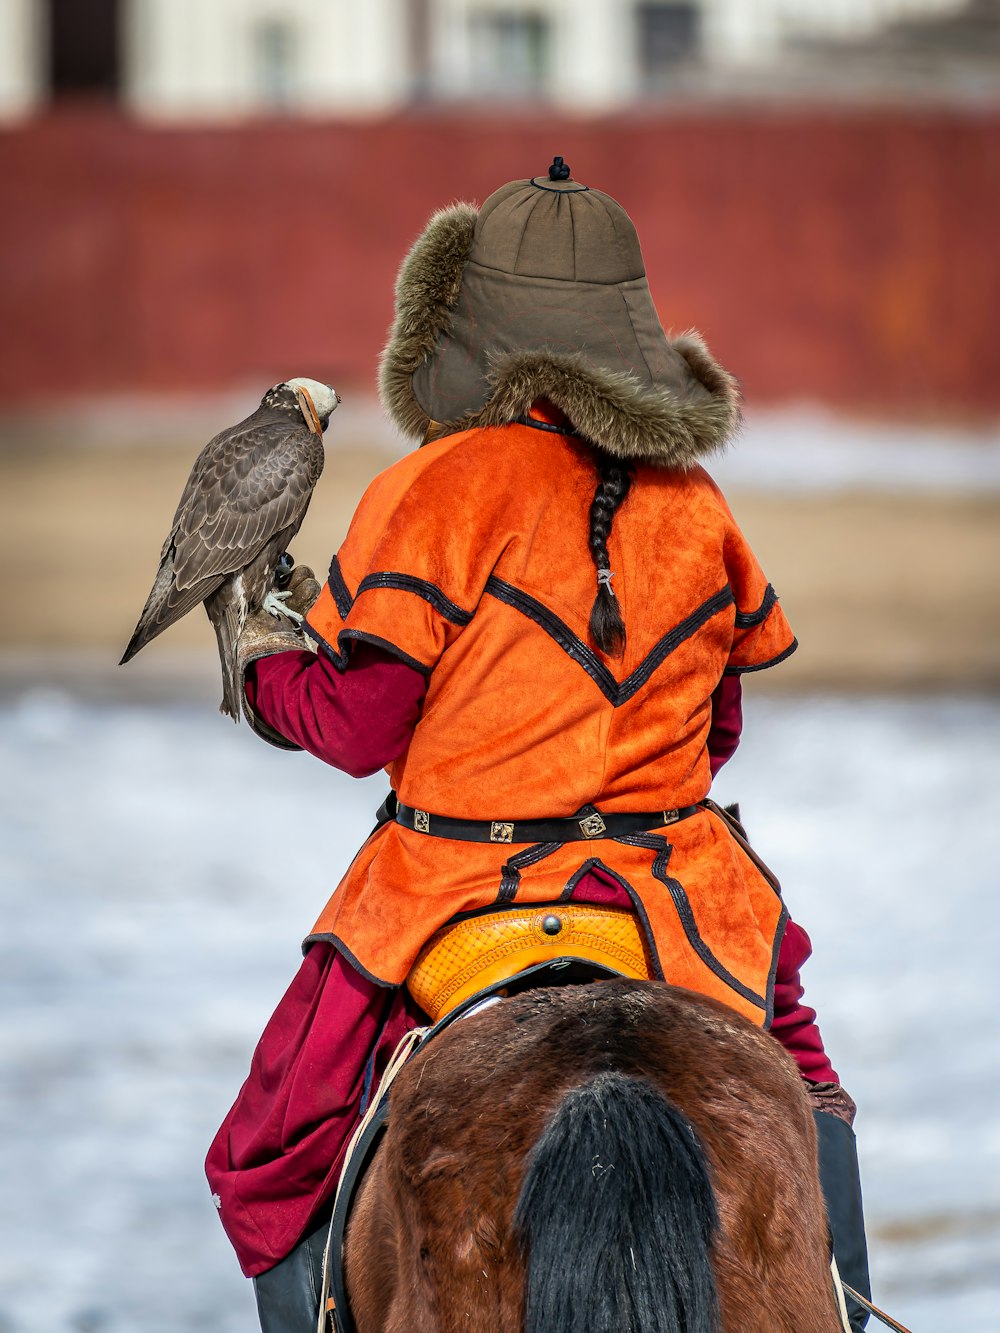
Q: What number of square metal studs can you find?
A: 4